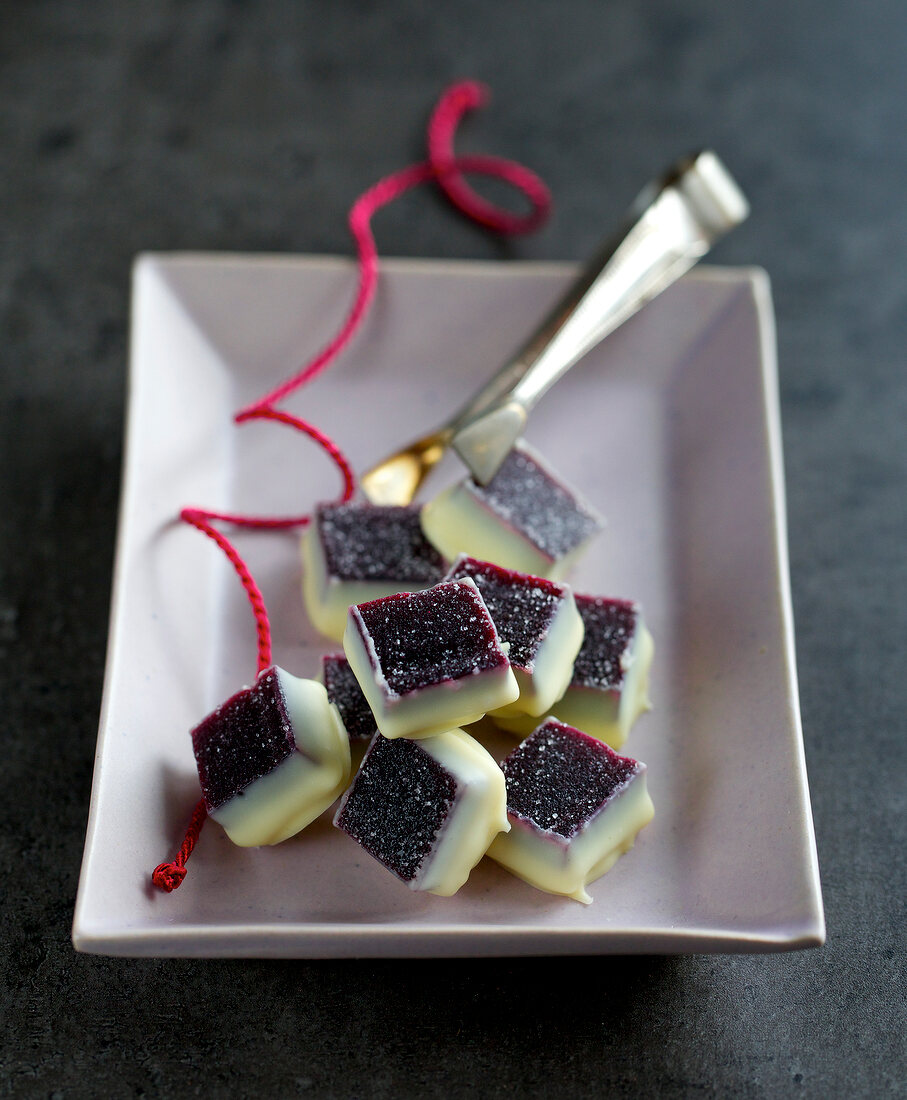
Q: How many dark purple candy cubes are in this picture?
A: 9